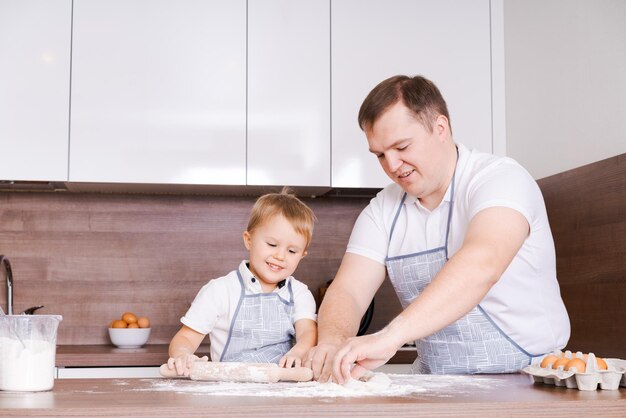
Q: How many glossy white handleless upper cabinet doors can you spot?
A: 4